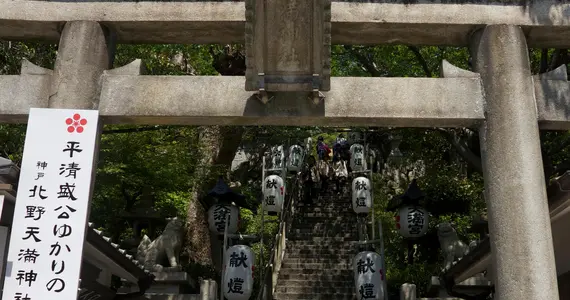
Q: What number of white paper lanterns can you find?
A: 9